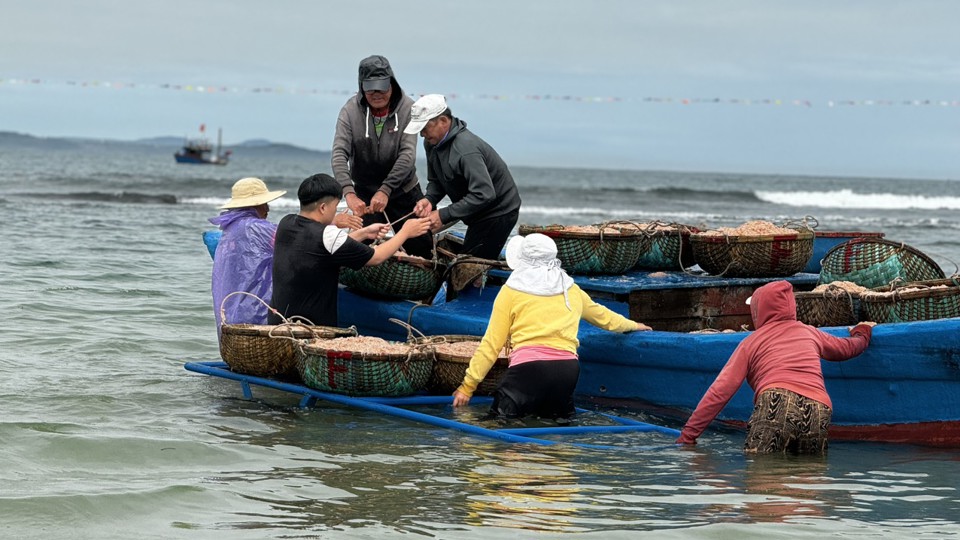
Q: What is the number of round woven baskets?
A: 10